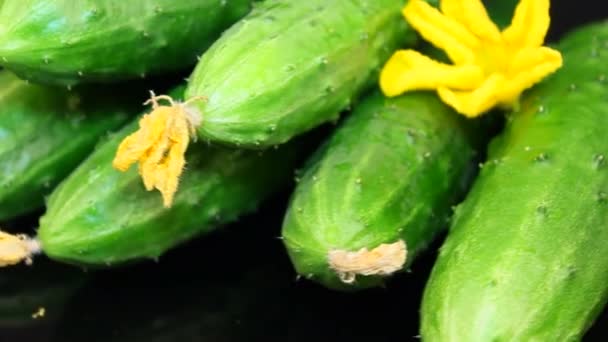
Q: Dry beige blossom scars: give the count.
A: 1